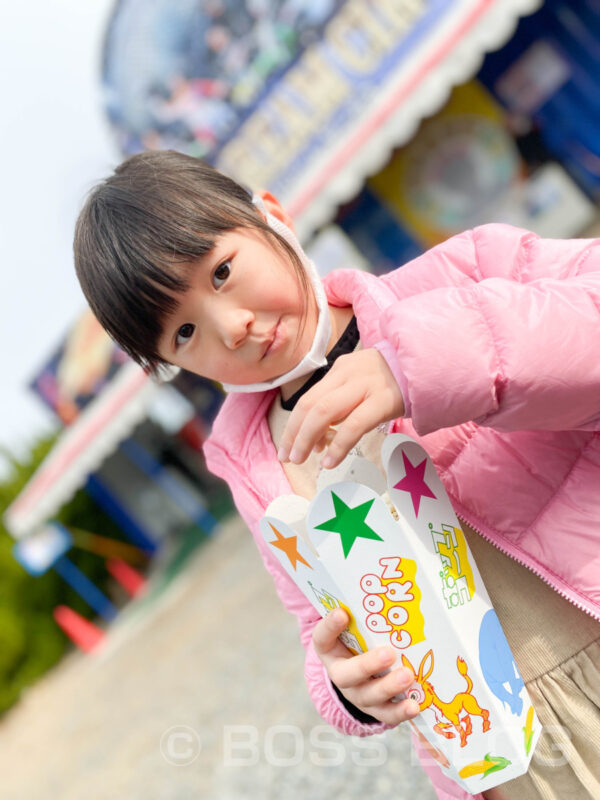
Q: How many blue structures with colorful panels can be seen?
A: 2